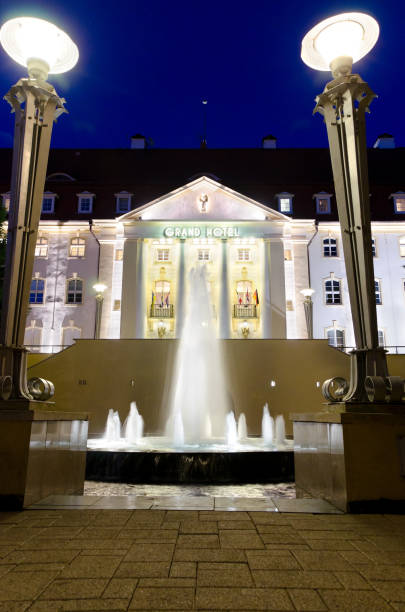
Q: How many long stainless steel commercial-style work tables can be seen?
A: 0